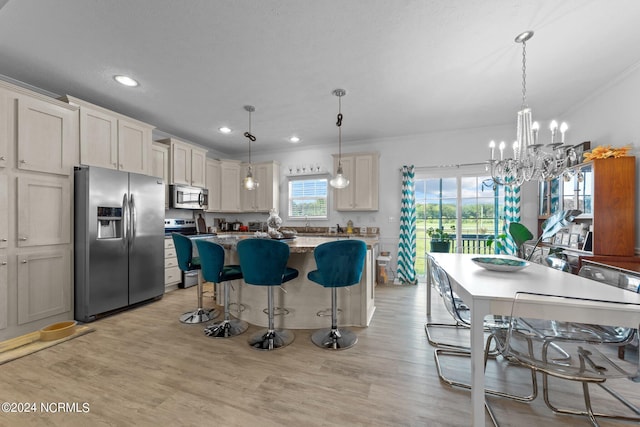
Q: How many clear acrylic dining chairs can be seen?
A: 5